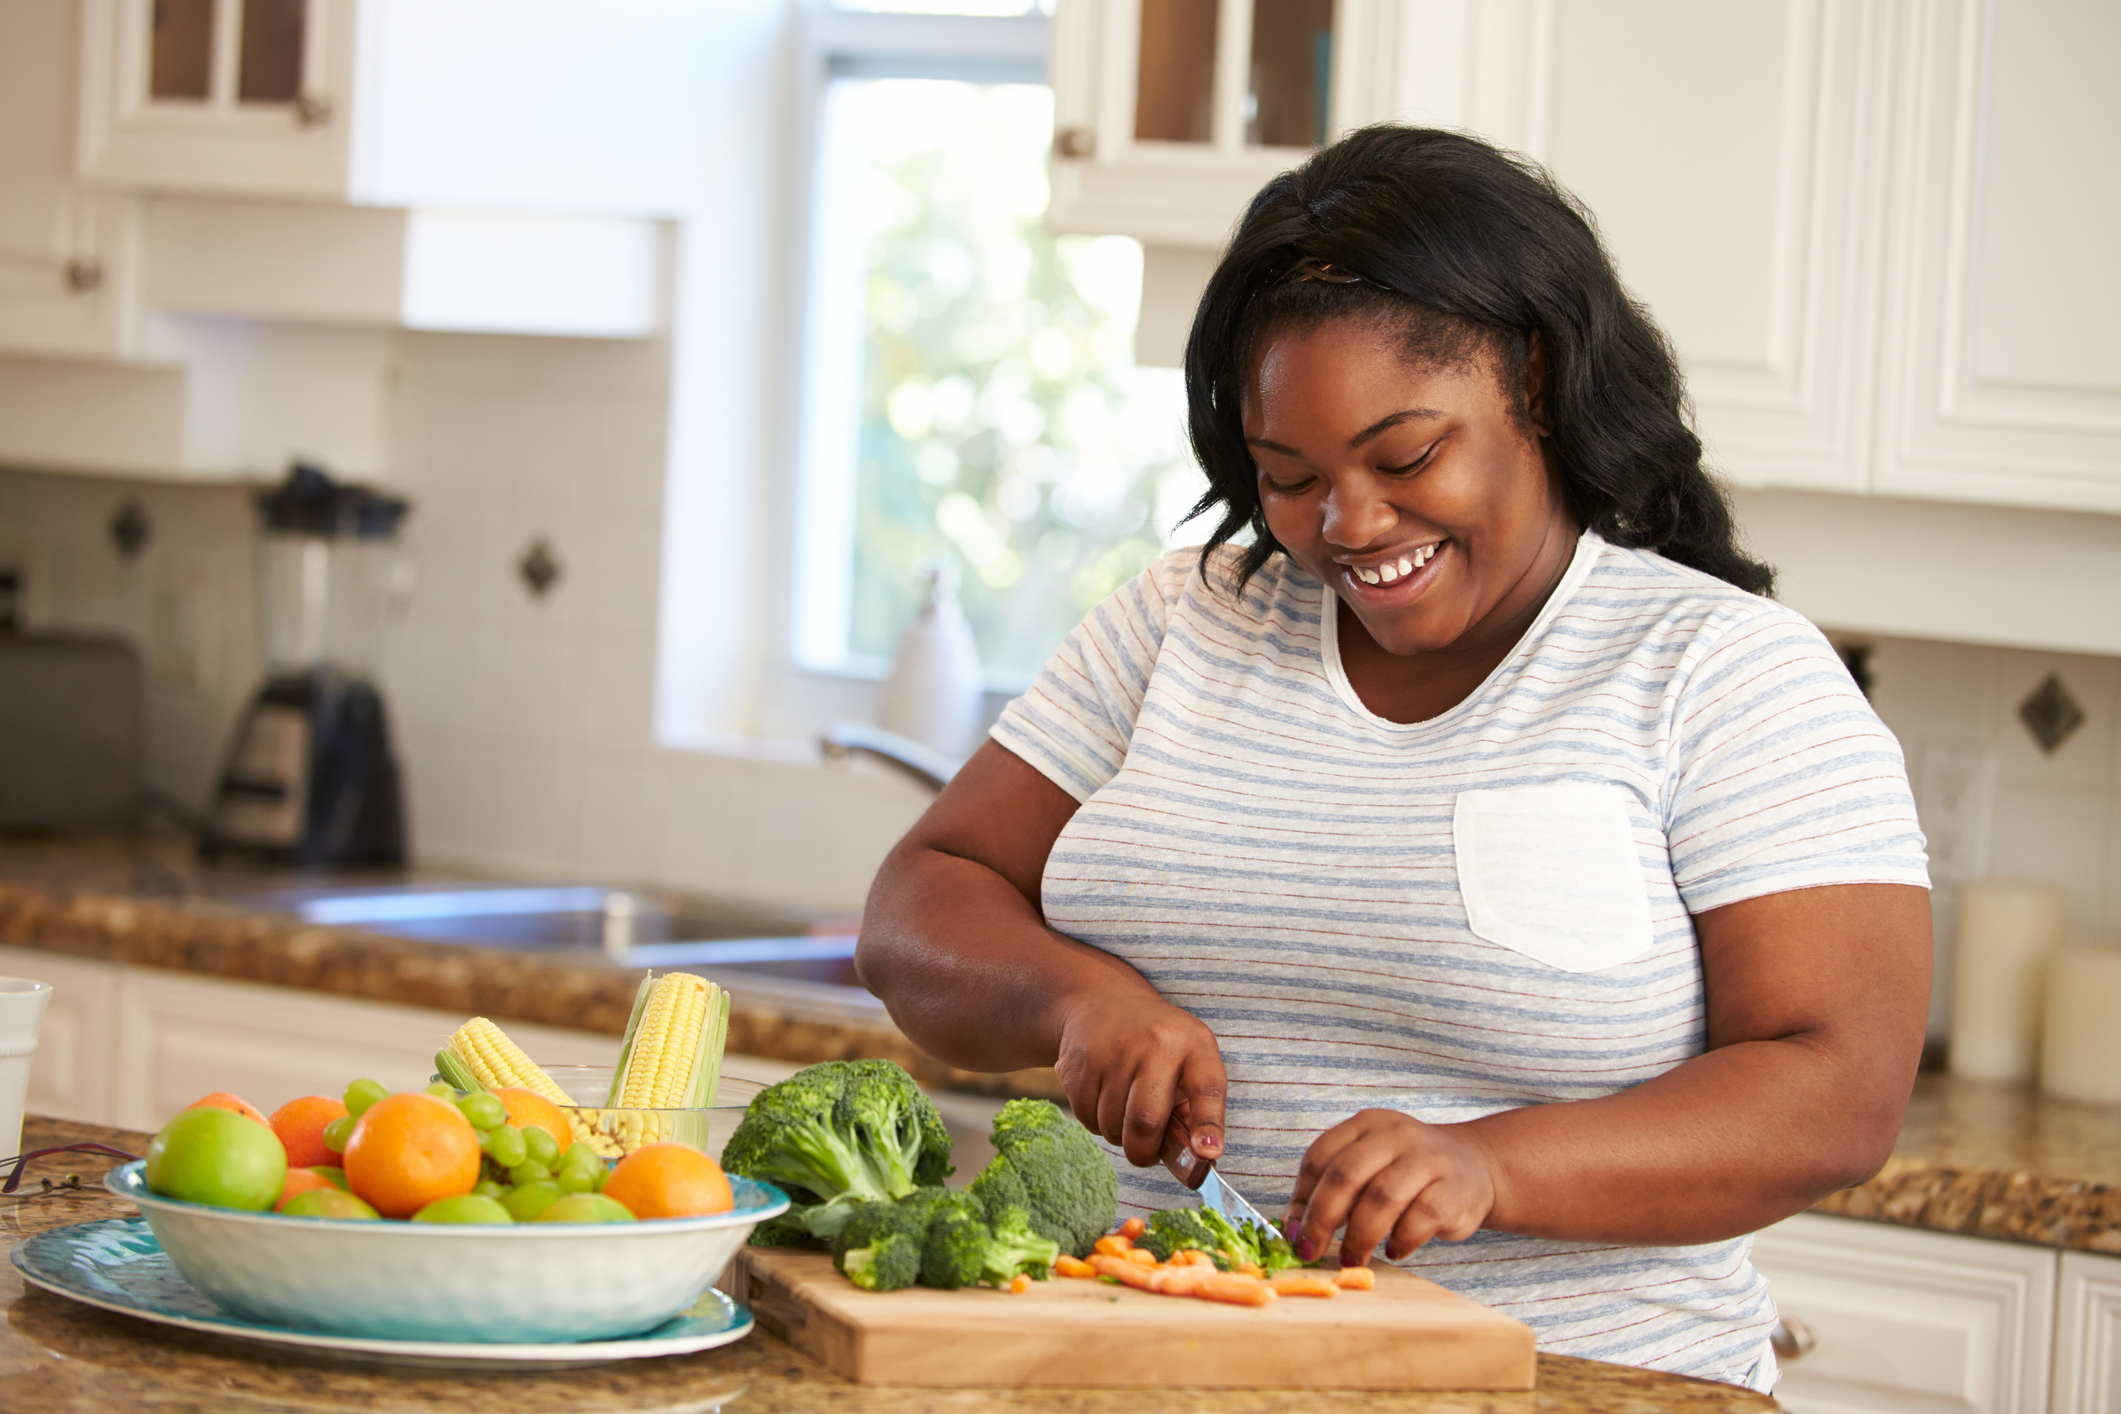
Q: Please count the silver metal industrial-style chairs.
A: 0